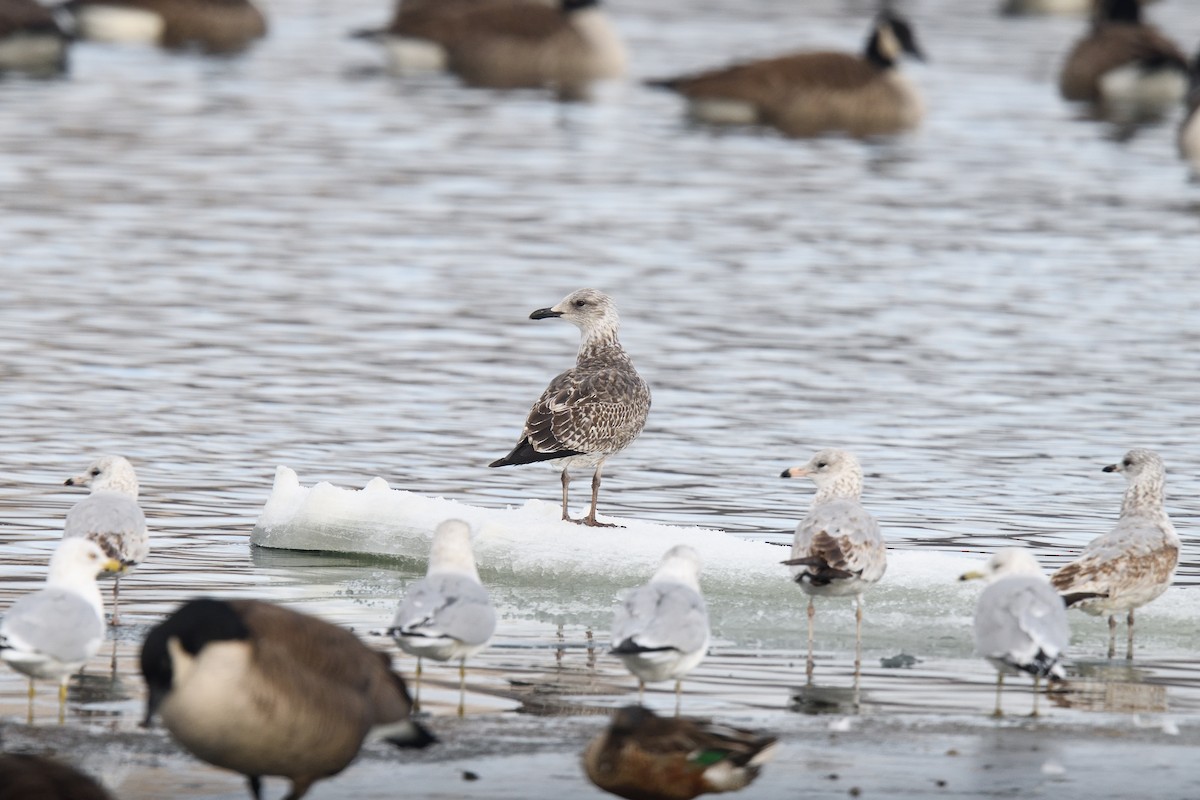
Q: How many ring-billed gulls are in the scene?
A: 7